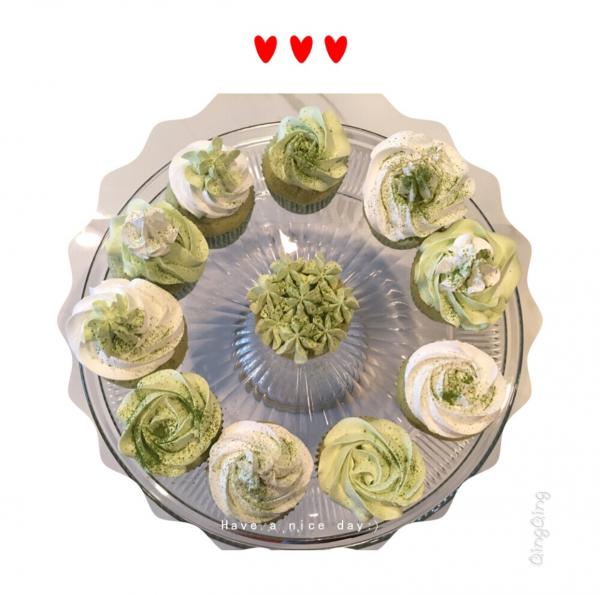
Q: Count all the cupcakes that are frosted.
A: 11